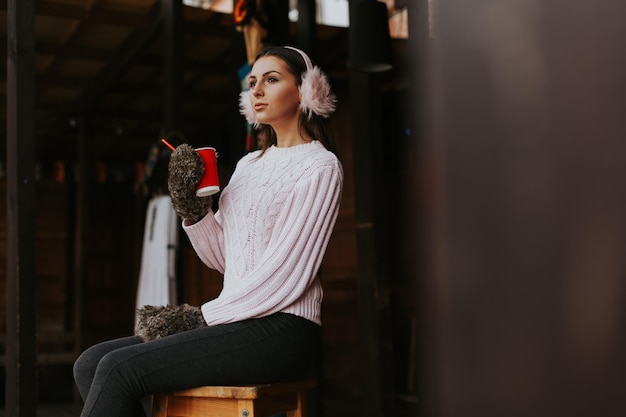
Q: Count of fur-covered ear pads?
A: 2